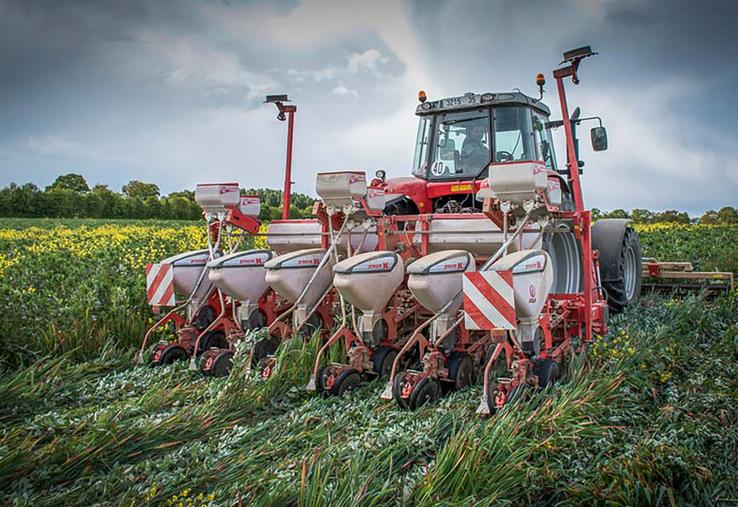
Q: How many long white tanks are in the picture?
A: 2